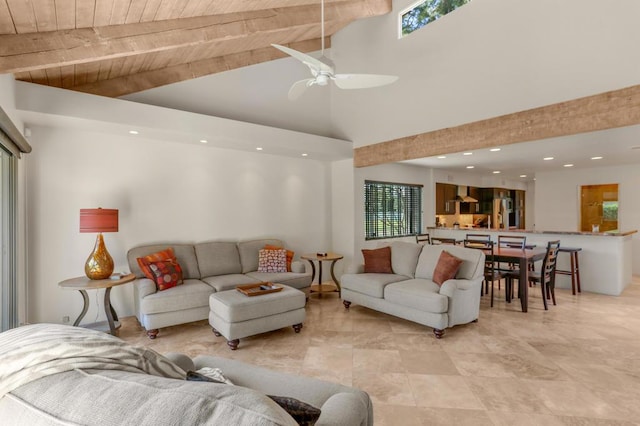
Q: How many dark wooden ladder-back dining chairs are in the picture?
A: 6